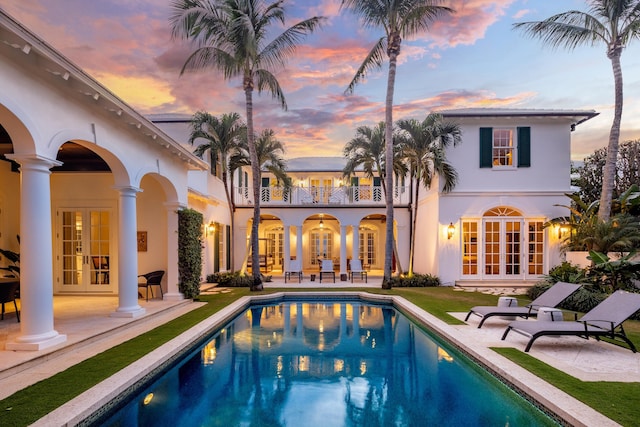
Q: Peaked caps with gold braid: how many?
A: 0